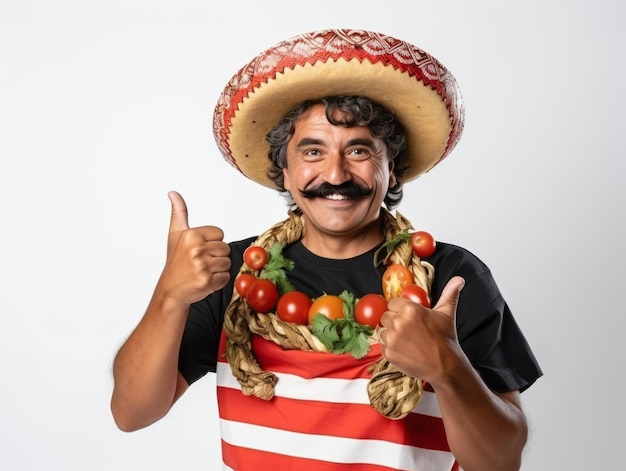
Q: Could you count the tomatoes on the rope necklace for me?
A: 9